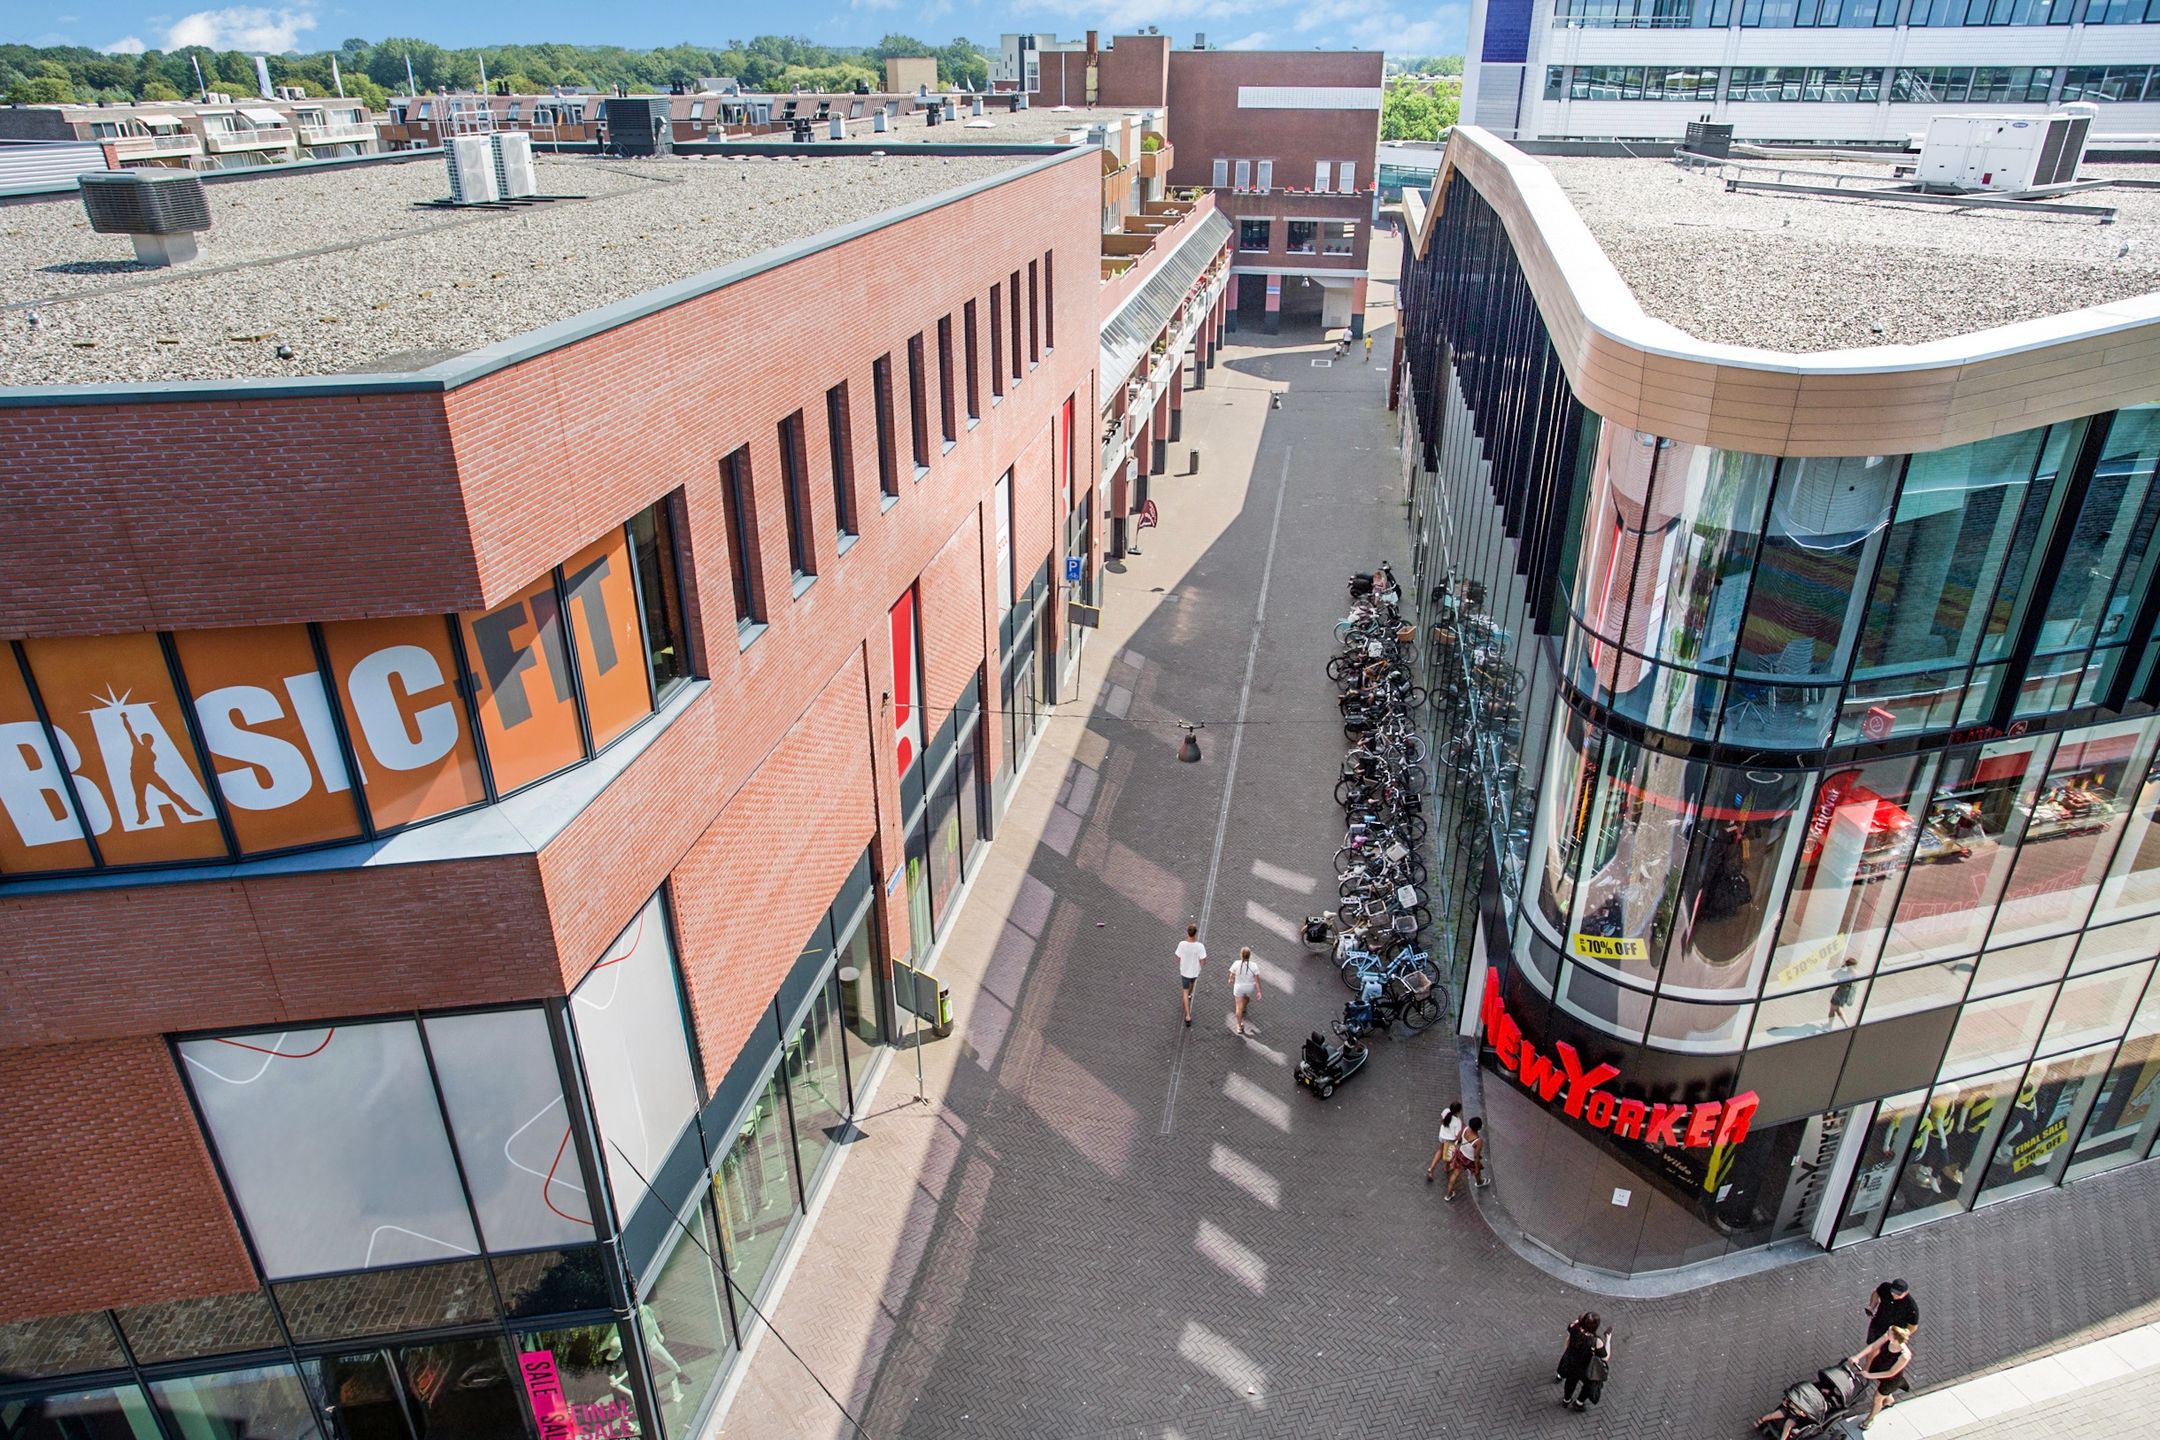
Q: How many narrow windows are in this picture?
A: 11